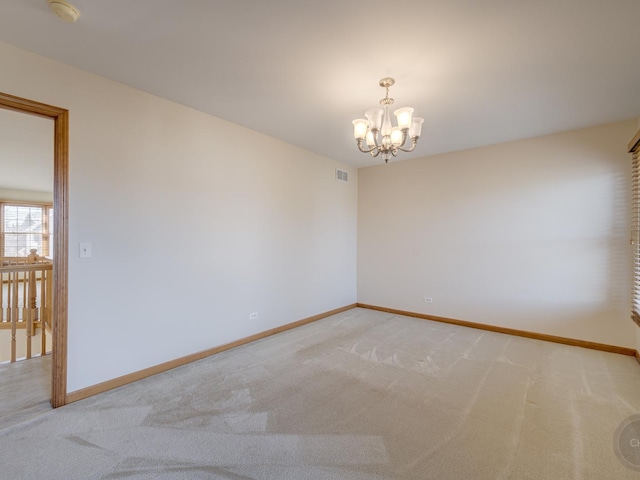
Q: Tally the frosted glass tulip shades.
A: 6